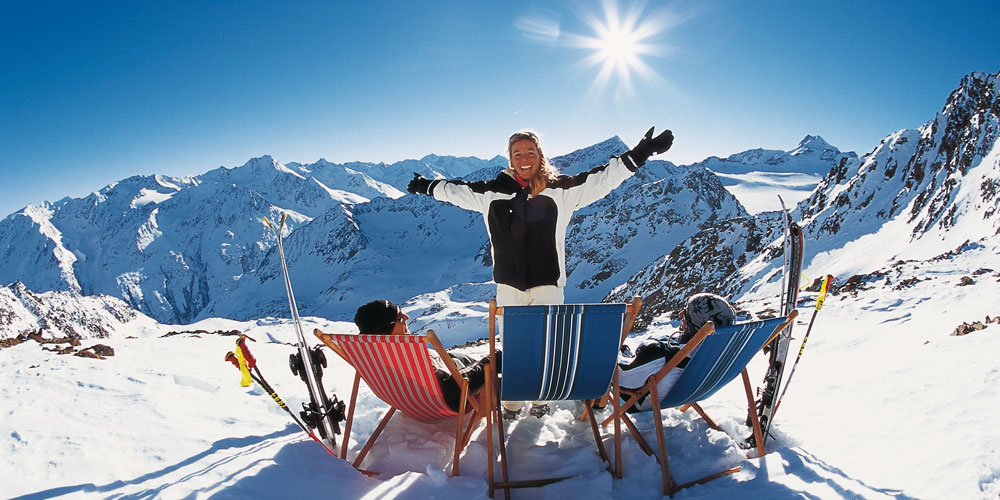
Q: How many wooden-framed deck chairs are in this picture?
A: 3